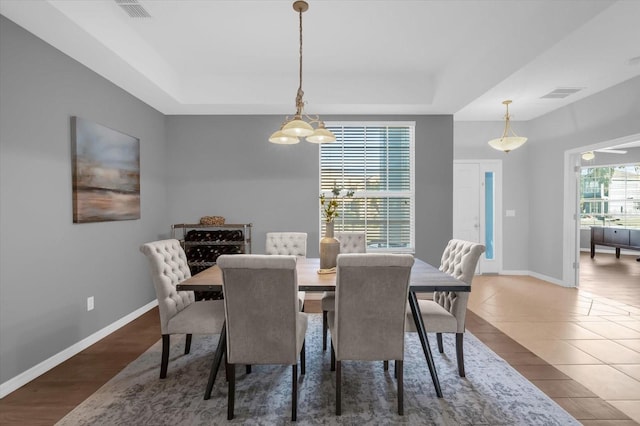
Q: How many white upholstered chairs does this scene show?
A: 6